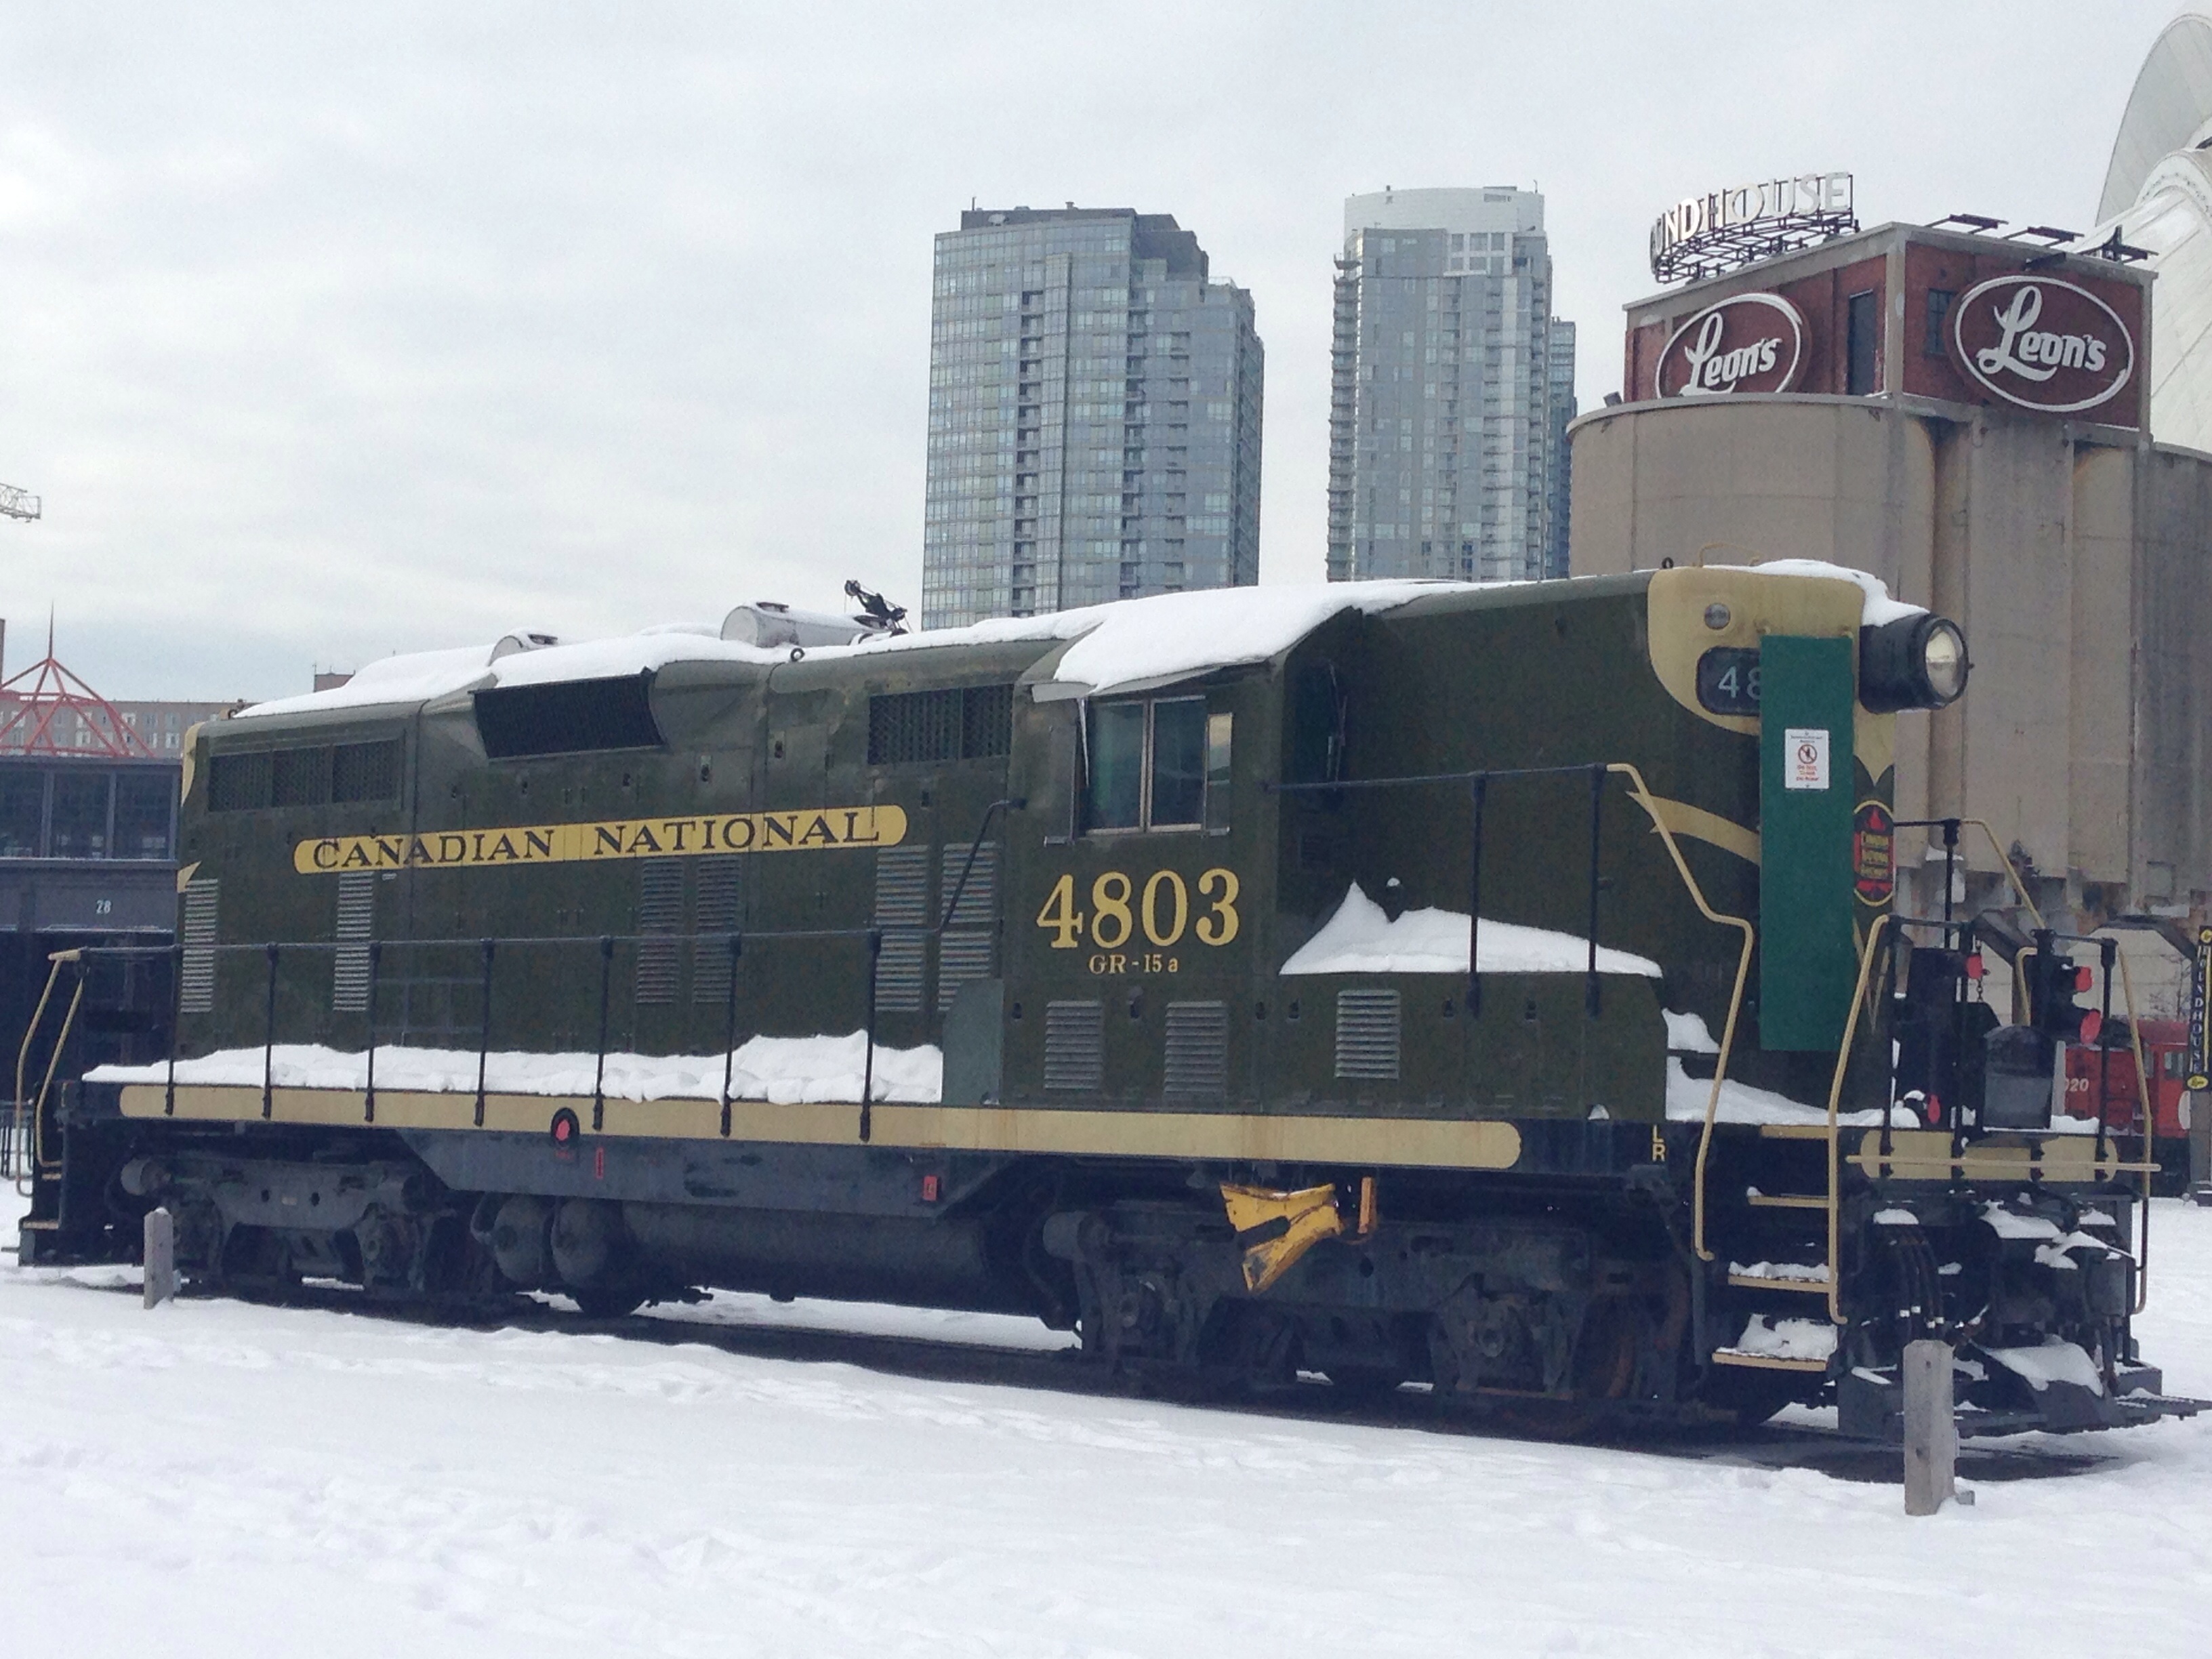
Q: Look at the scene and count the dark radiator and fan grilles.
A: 3